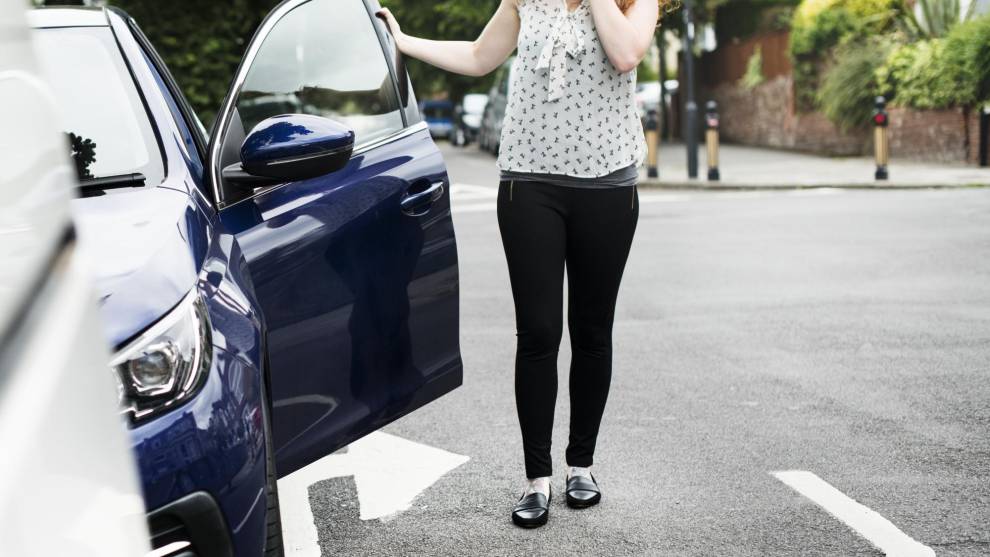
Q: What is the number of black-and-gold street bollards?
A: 3